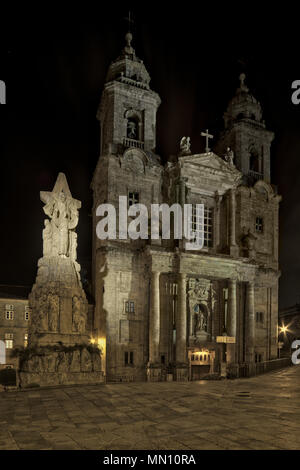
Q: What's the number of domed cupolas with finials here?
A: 2